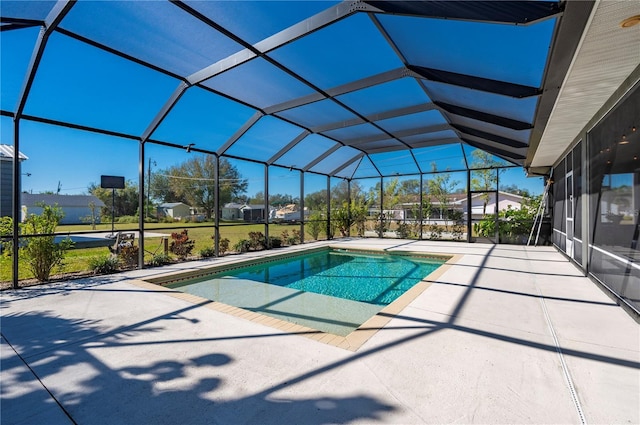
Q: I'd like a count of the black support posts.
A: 11